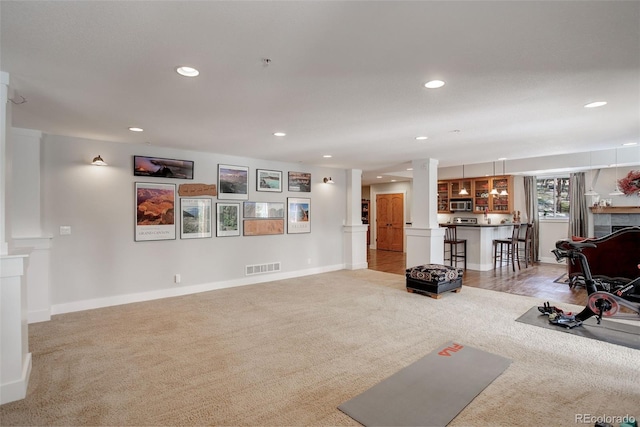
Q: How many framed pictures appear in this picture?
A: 10